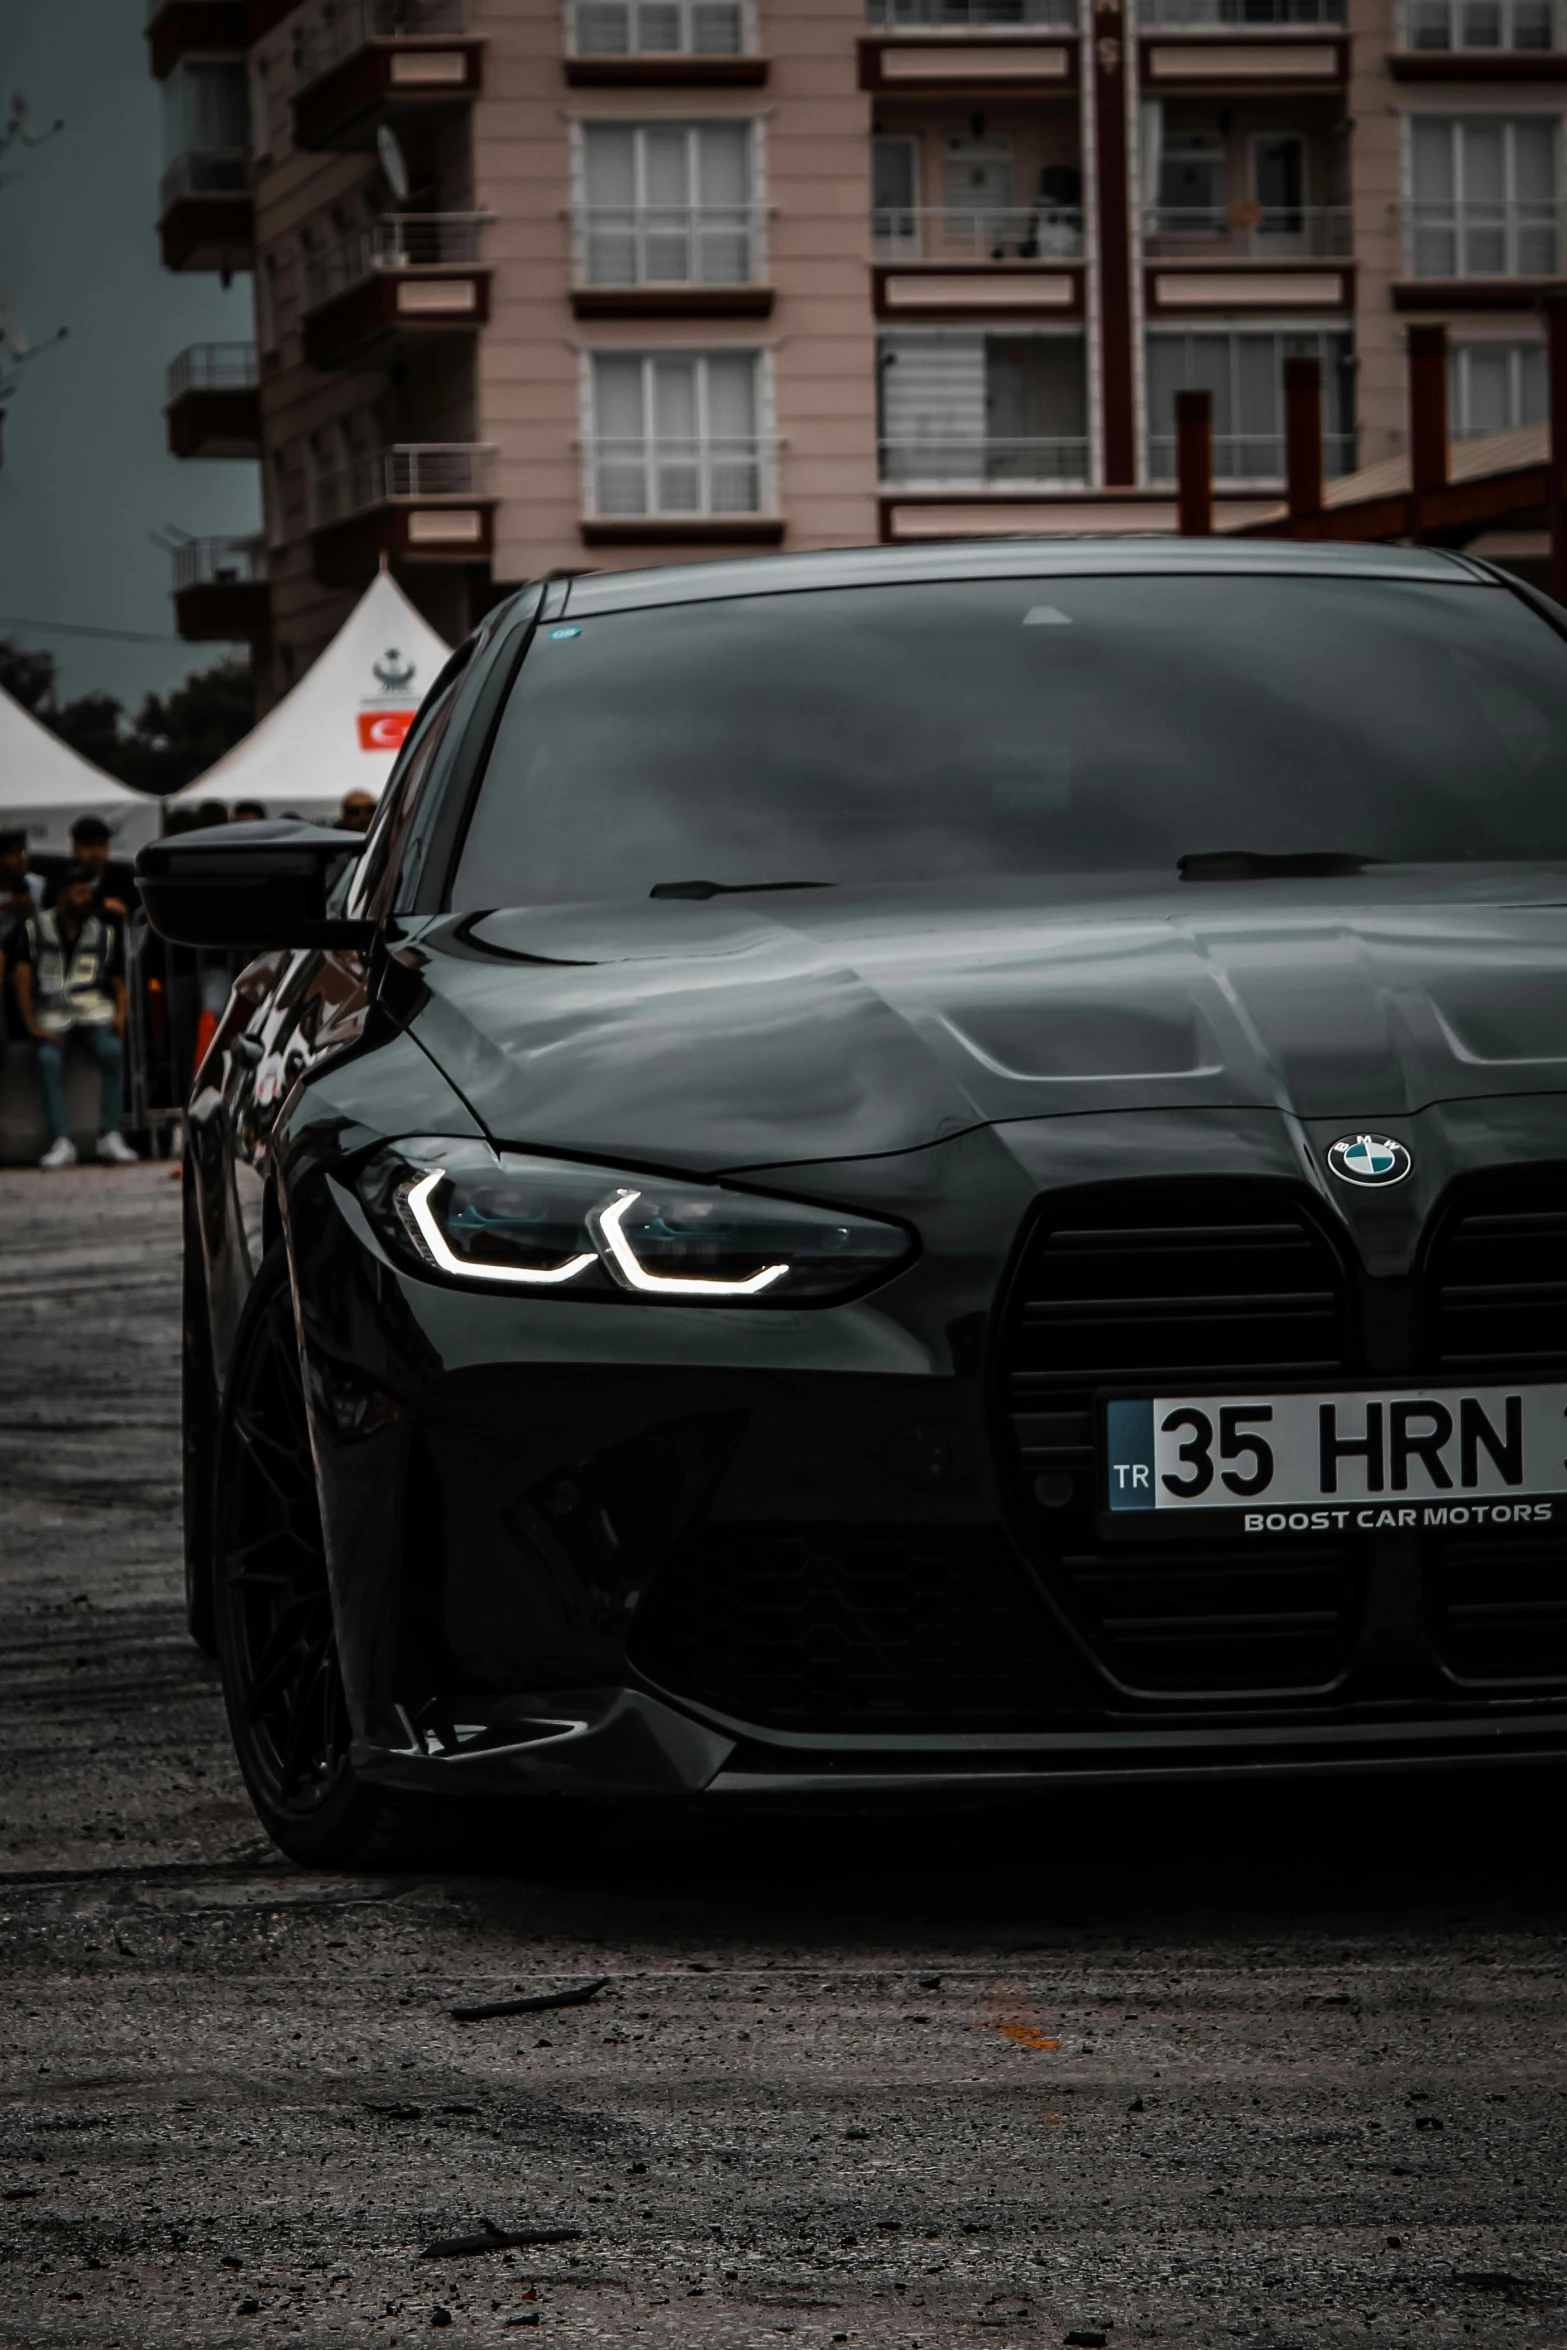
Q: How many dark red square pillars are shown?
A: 4